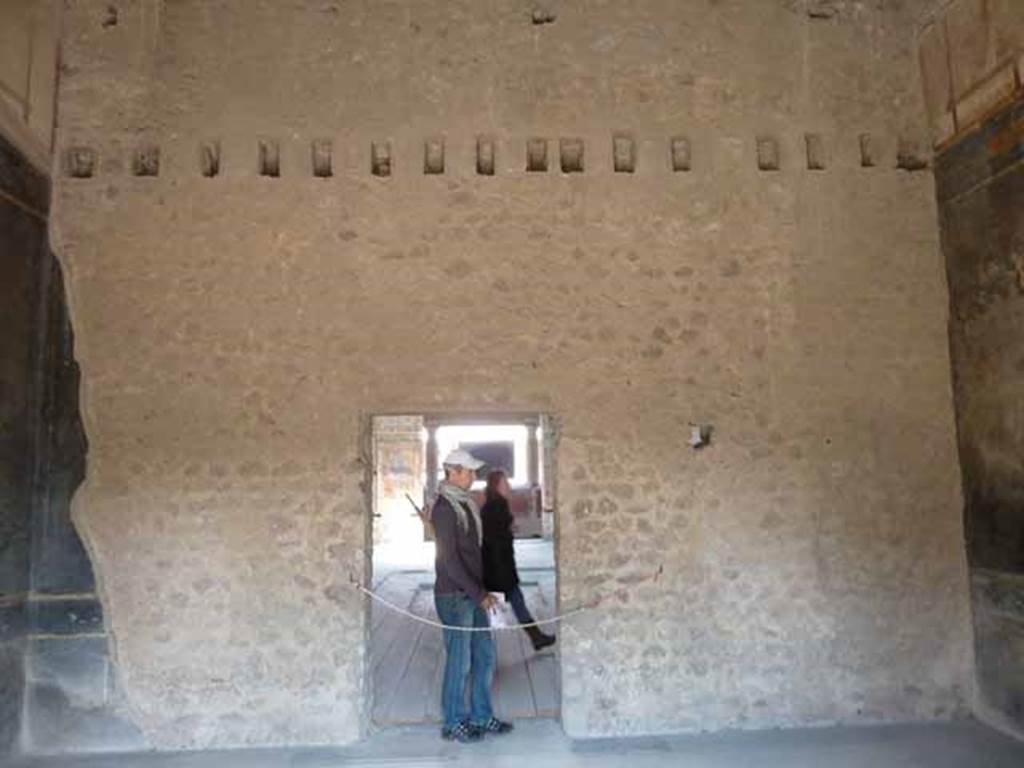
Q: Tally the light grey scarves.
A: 1